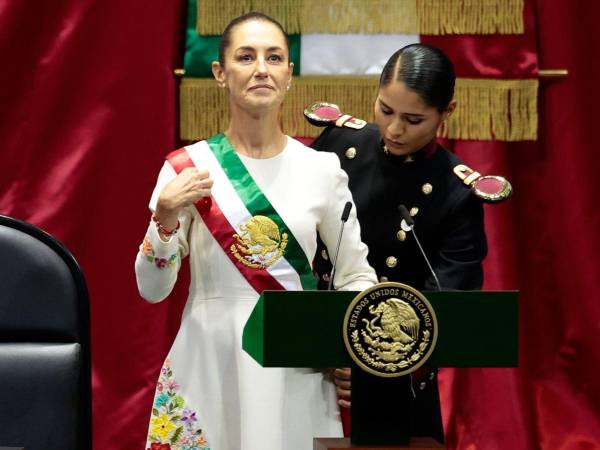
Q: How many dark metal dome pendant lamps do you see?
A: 0